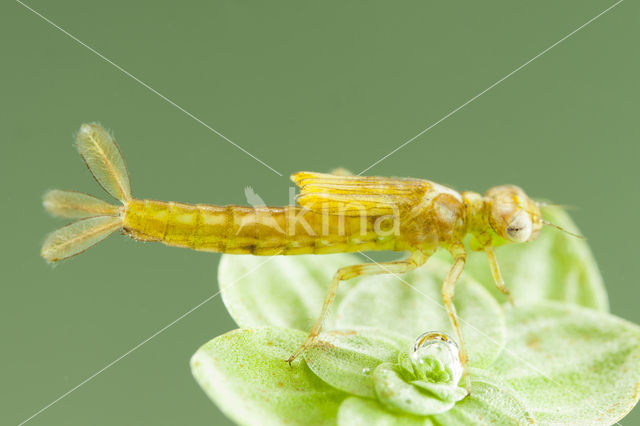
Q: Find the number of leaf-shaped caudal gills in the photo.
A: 3